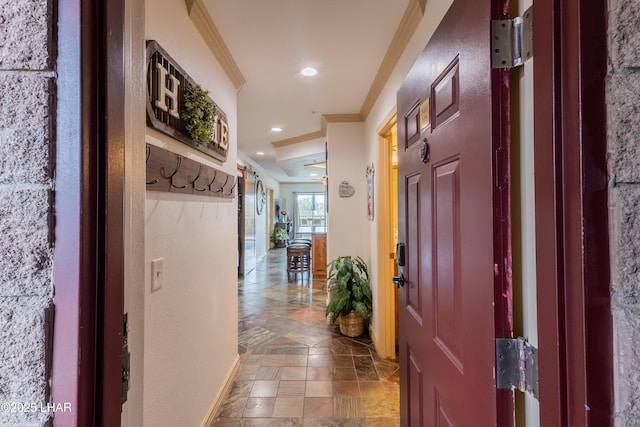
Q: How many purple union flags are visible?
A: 0